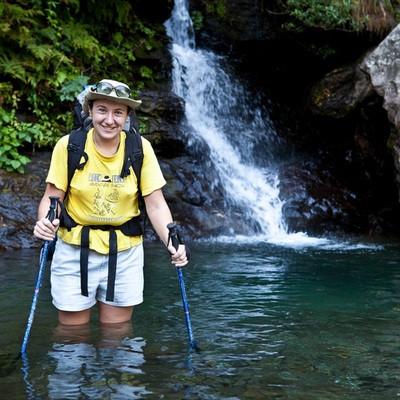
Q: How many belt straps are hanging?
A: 2